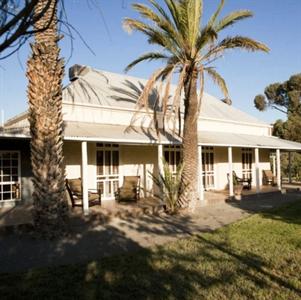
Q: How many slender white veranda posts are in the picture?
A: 6